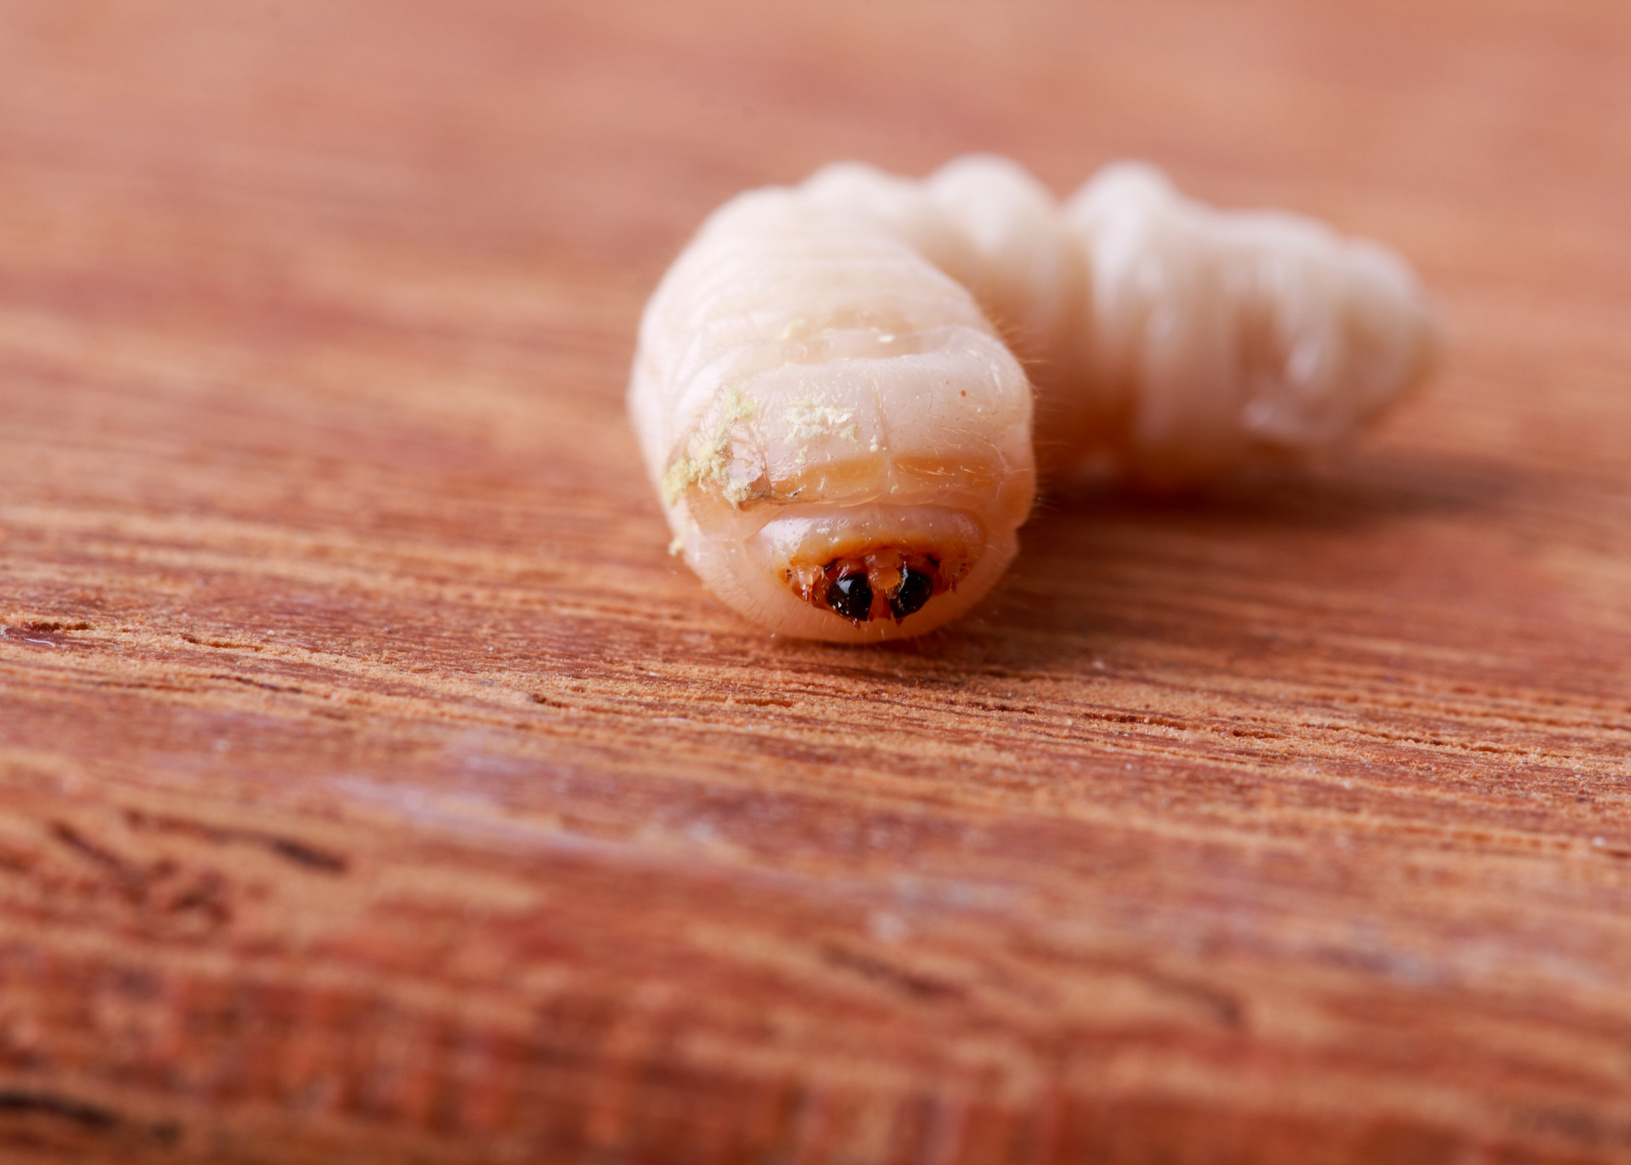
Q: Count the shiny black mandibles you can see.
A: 2